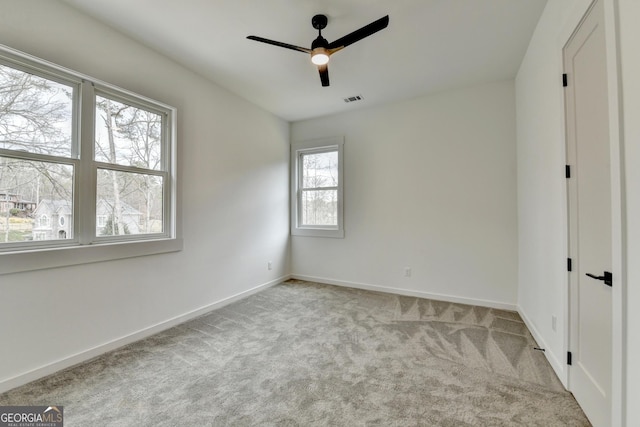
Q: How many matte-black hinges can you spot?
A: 4